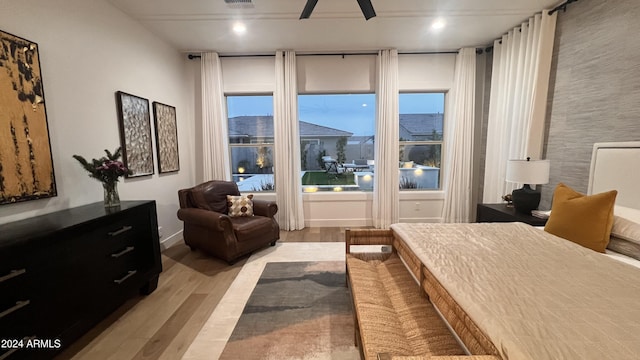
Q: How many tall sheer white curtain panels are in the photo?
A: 5